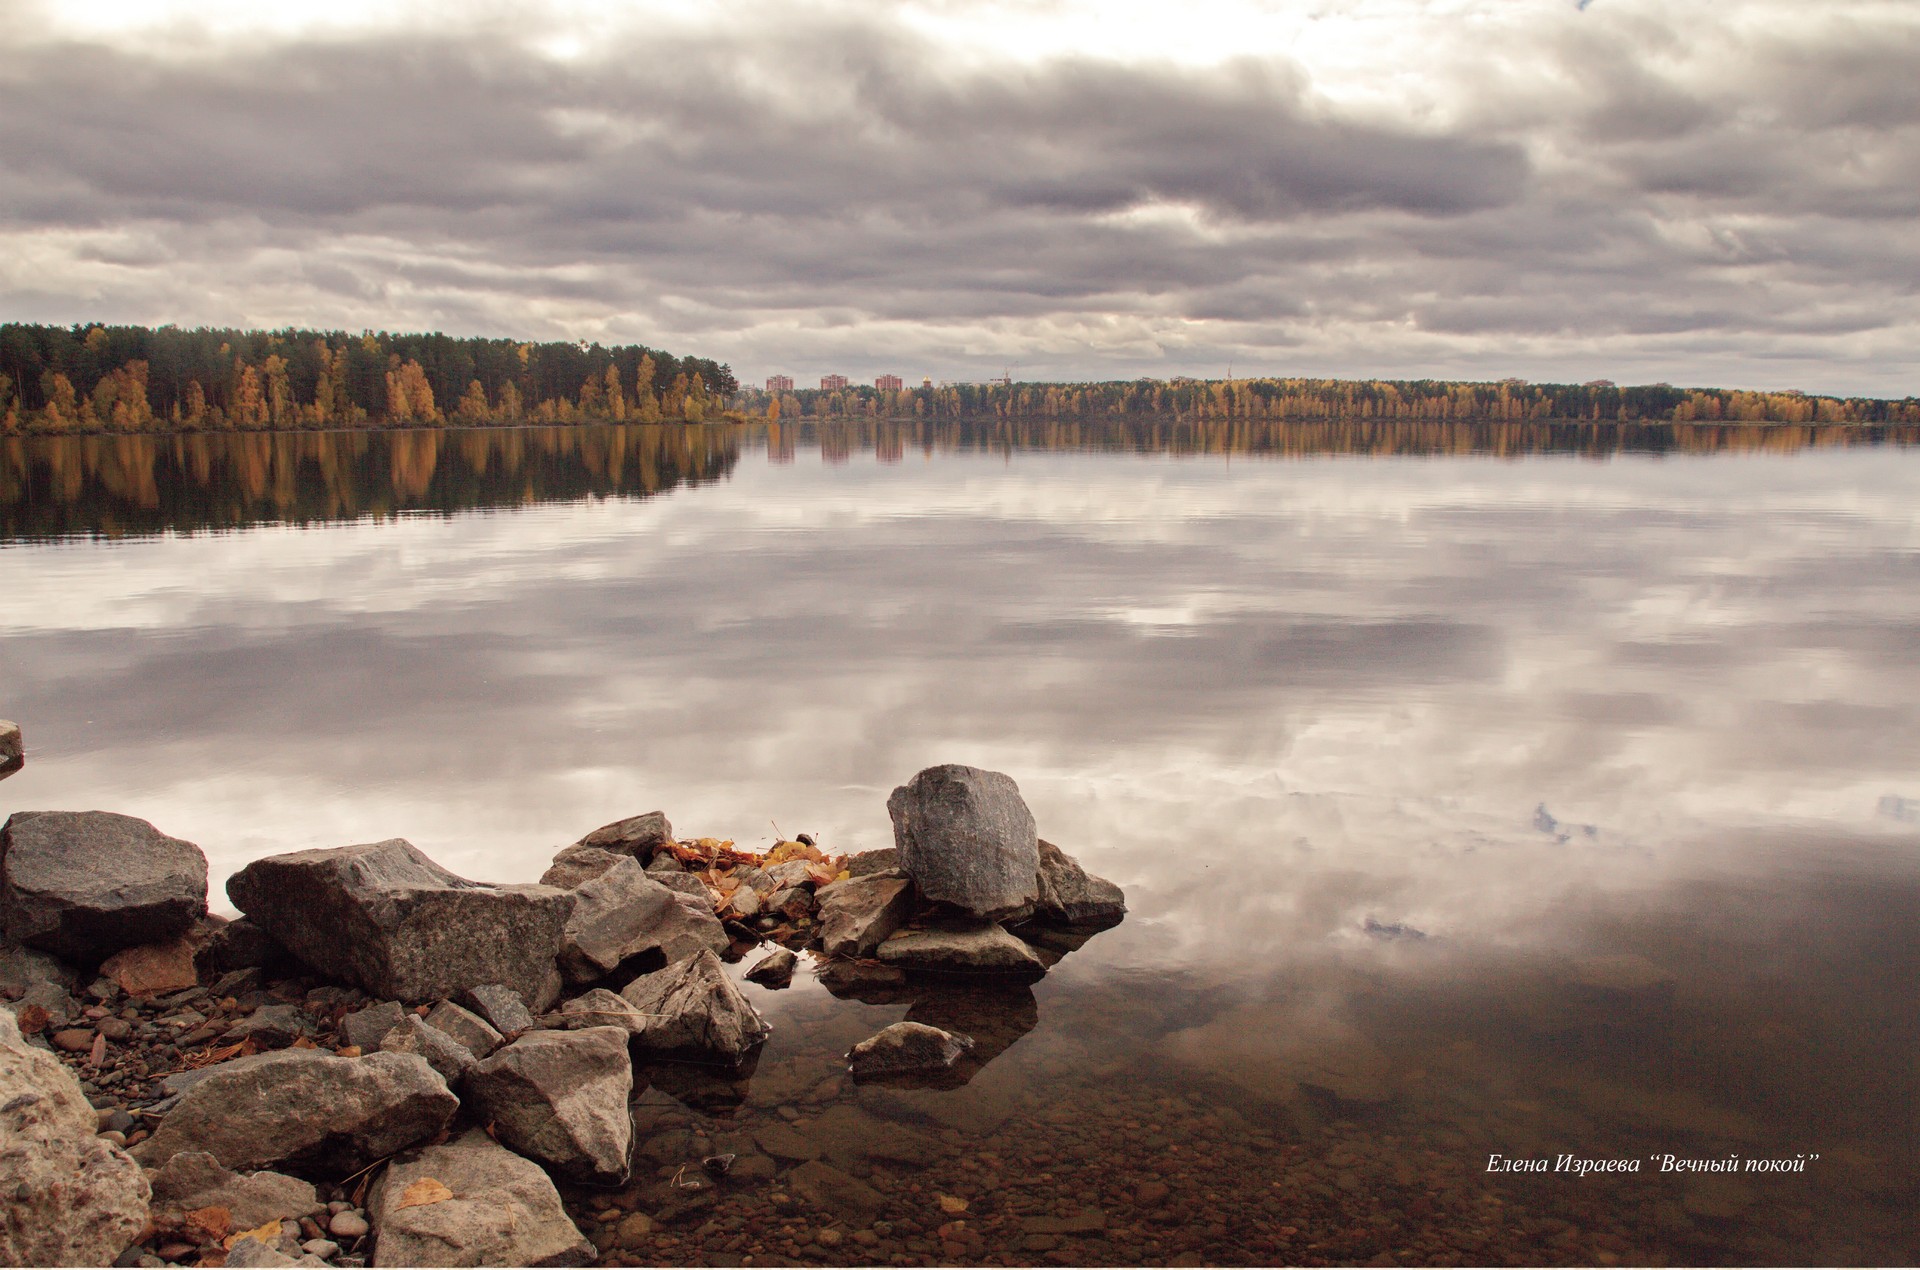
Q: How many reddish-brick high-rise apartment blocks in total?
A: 3